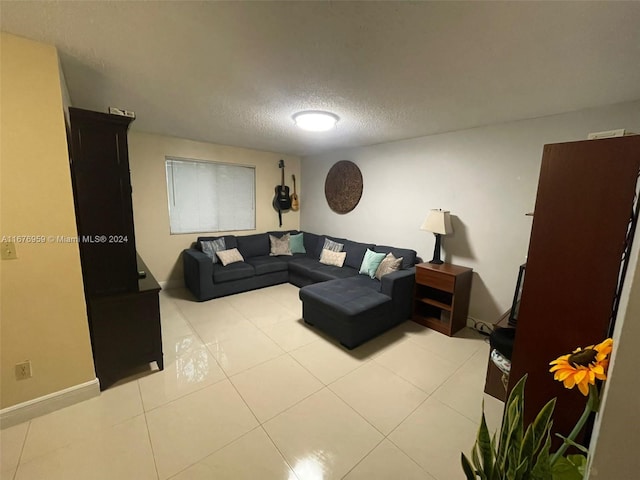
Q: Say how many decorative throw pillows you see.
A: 8